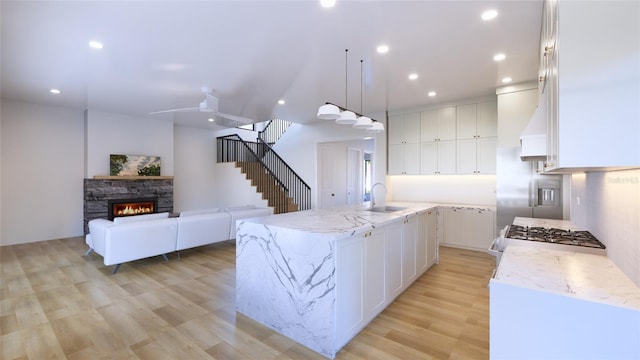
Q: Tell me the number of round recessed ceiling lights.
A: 11